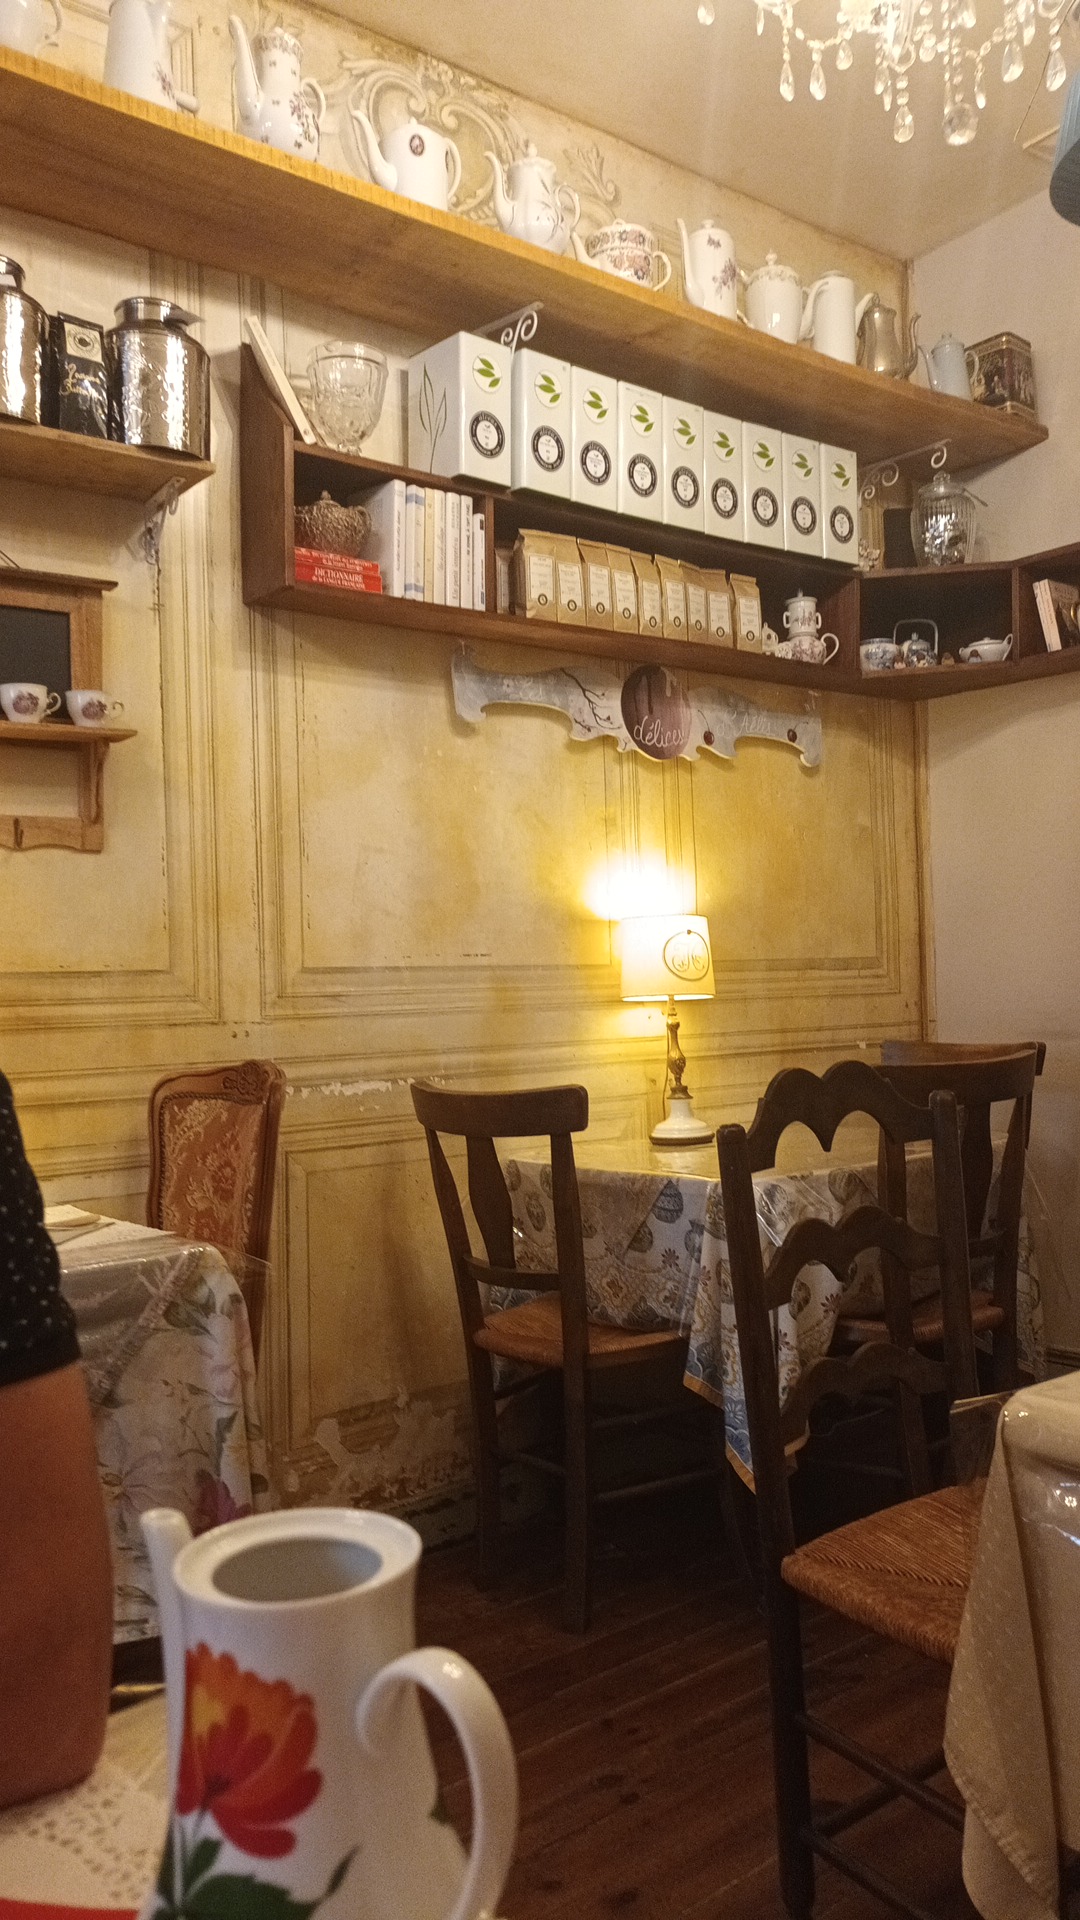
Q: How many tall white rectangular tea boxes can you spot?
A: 9